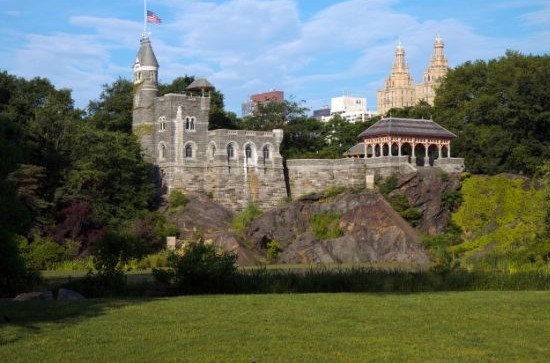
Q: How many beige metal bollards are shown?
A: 0